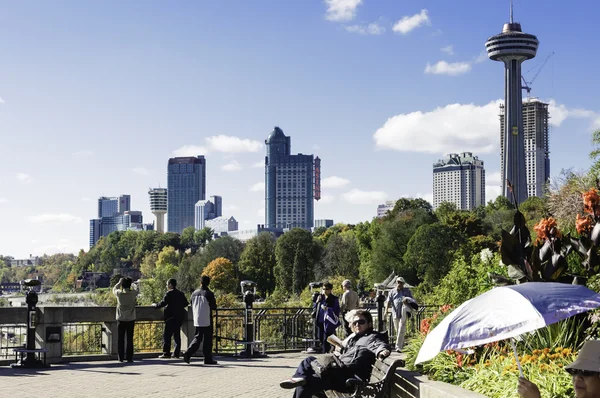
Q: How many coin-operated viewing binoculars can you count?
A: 4